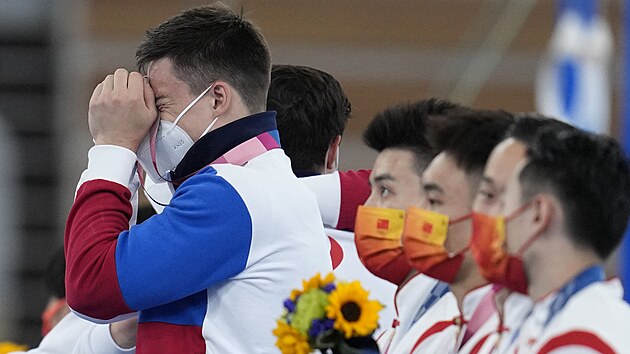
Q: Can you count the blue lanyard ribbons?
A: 2